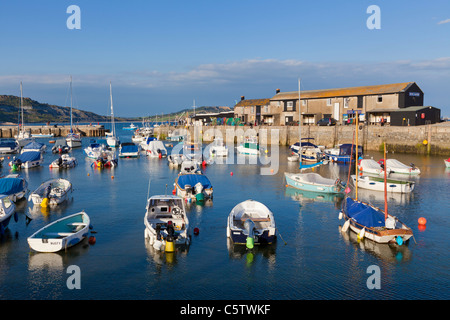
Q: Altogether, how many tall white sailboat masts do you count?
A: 4